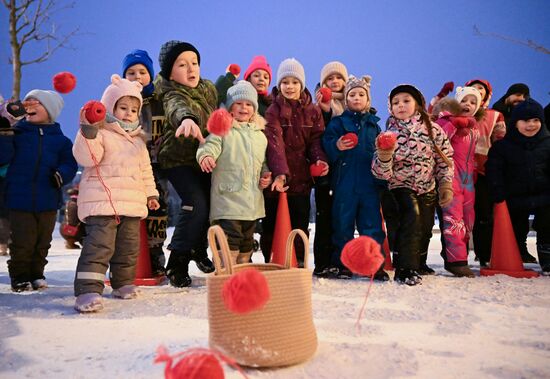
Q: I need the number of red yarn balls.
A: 11